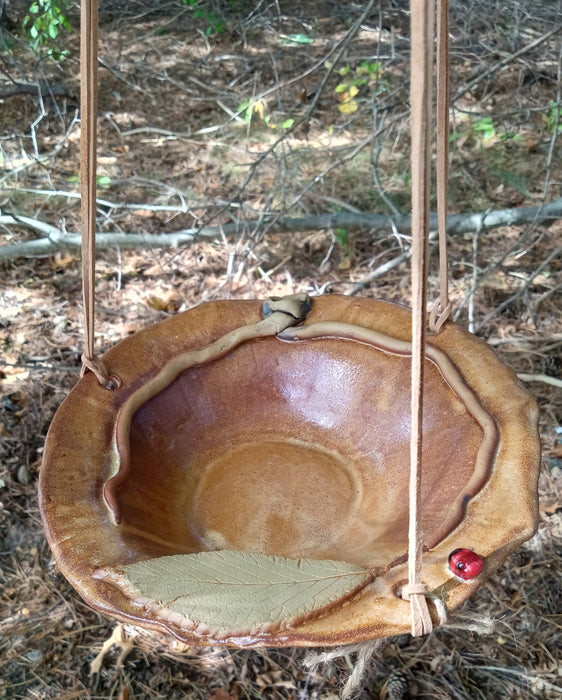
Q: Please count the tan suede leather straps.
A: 3